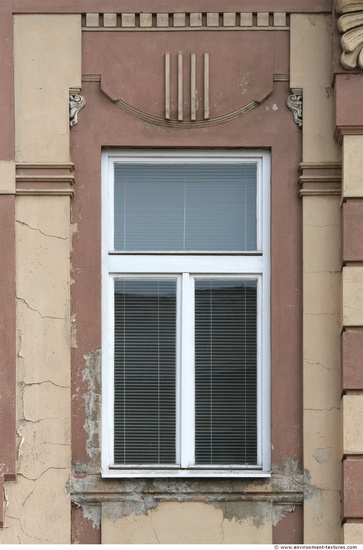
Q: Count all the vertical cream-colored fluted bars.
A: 4